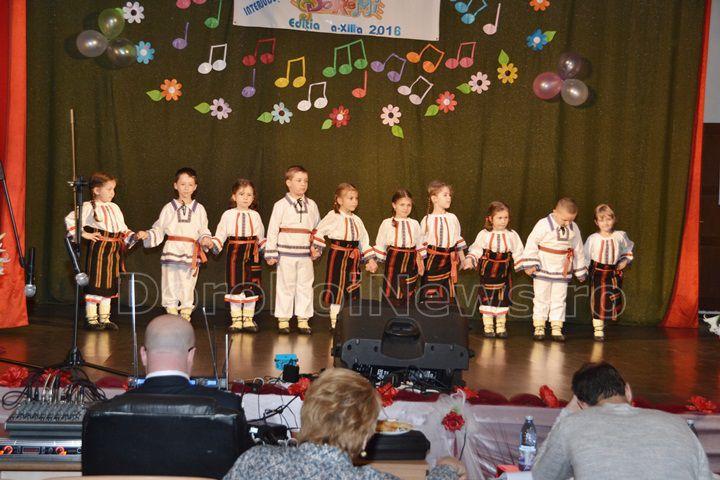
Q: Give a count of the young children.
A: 10